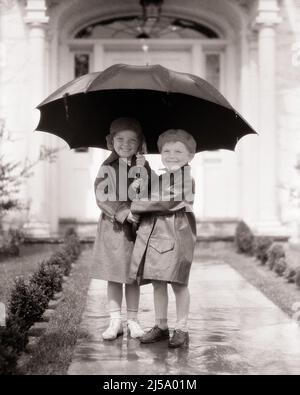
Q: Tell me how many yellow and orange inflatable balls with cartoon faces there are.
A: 0